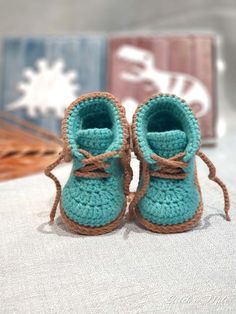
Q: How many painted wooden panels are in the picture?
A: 2